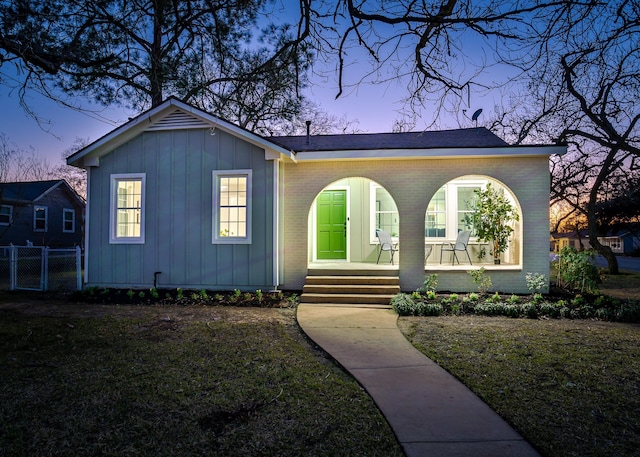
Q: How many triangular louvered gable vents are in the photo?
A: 1